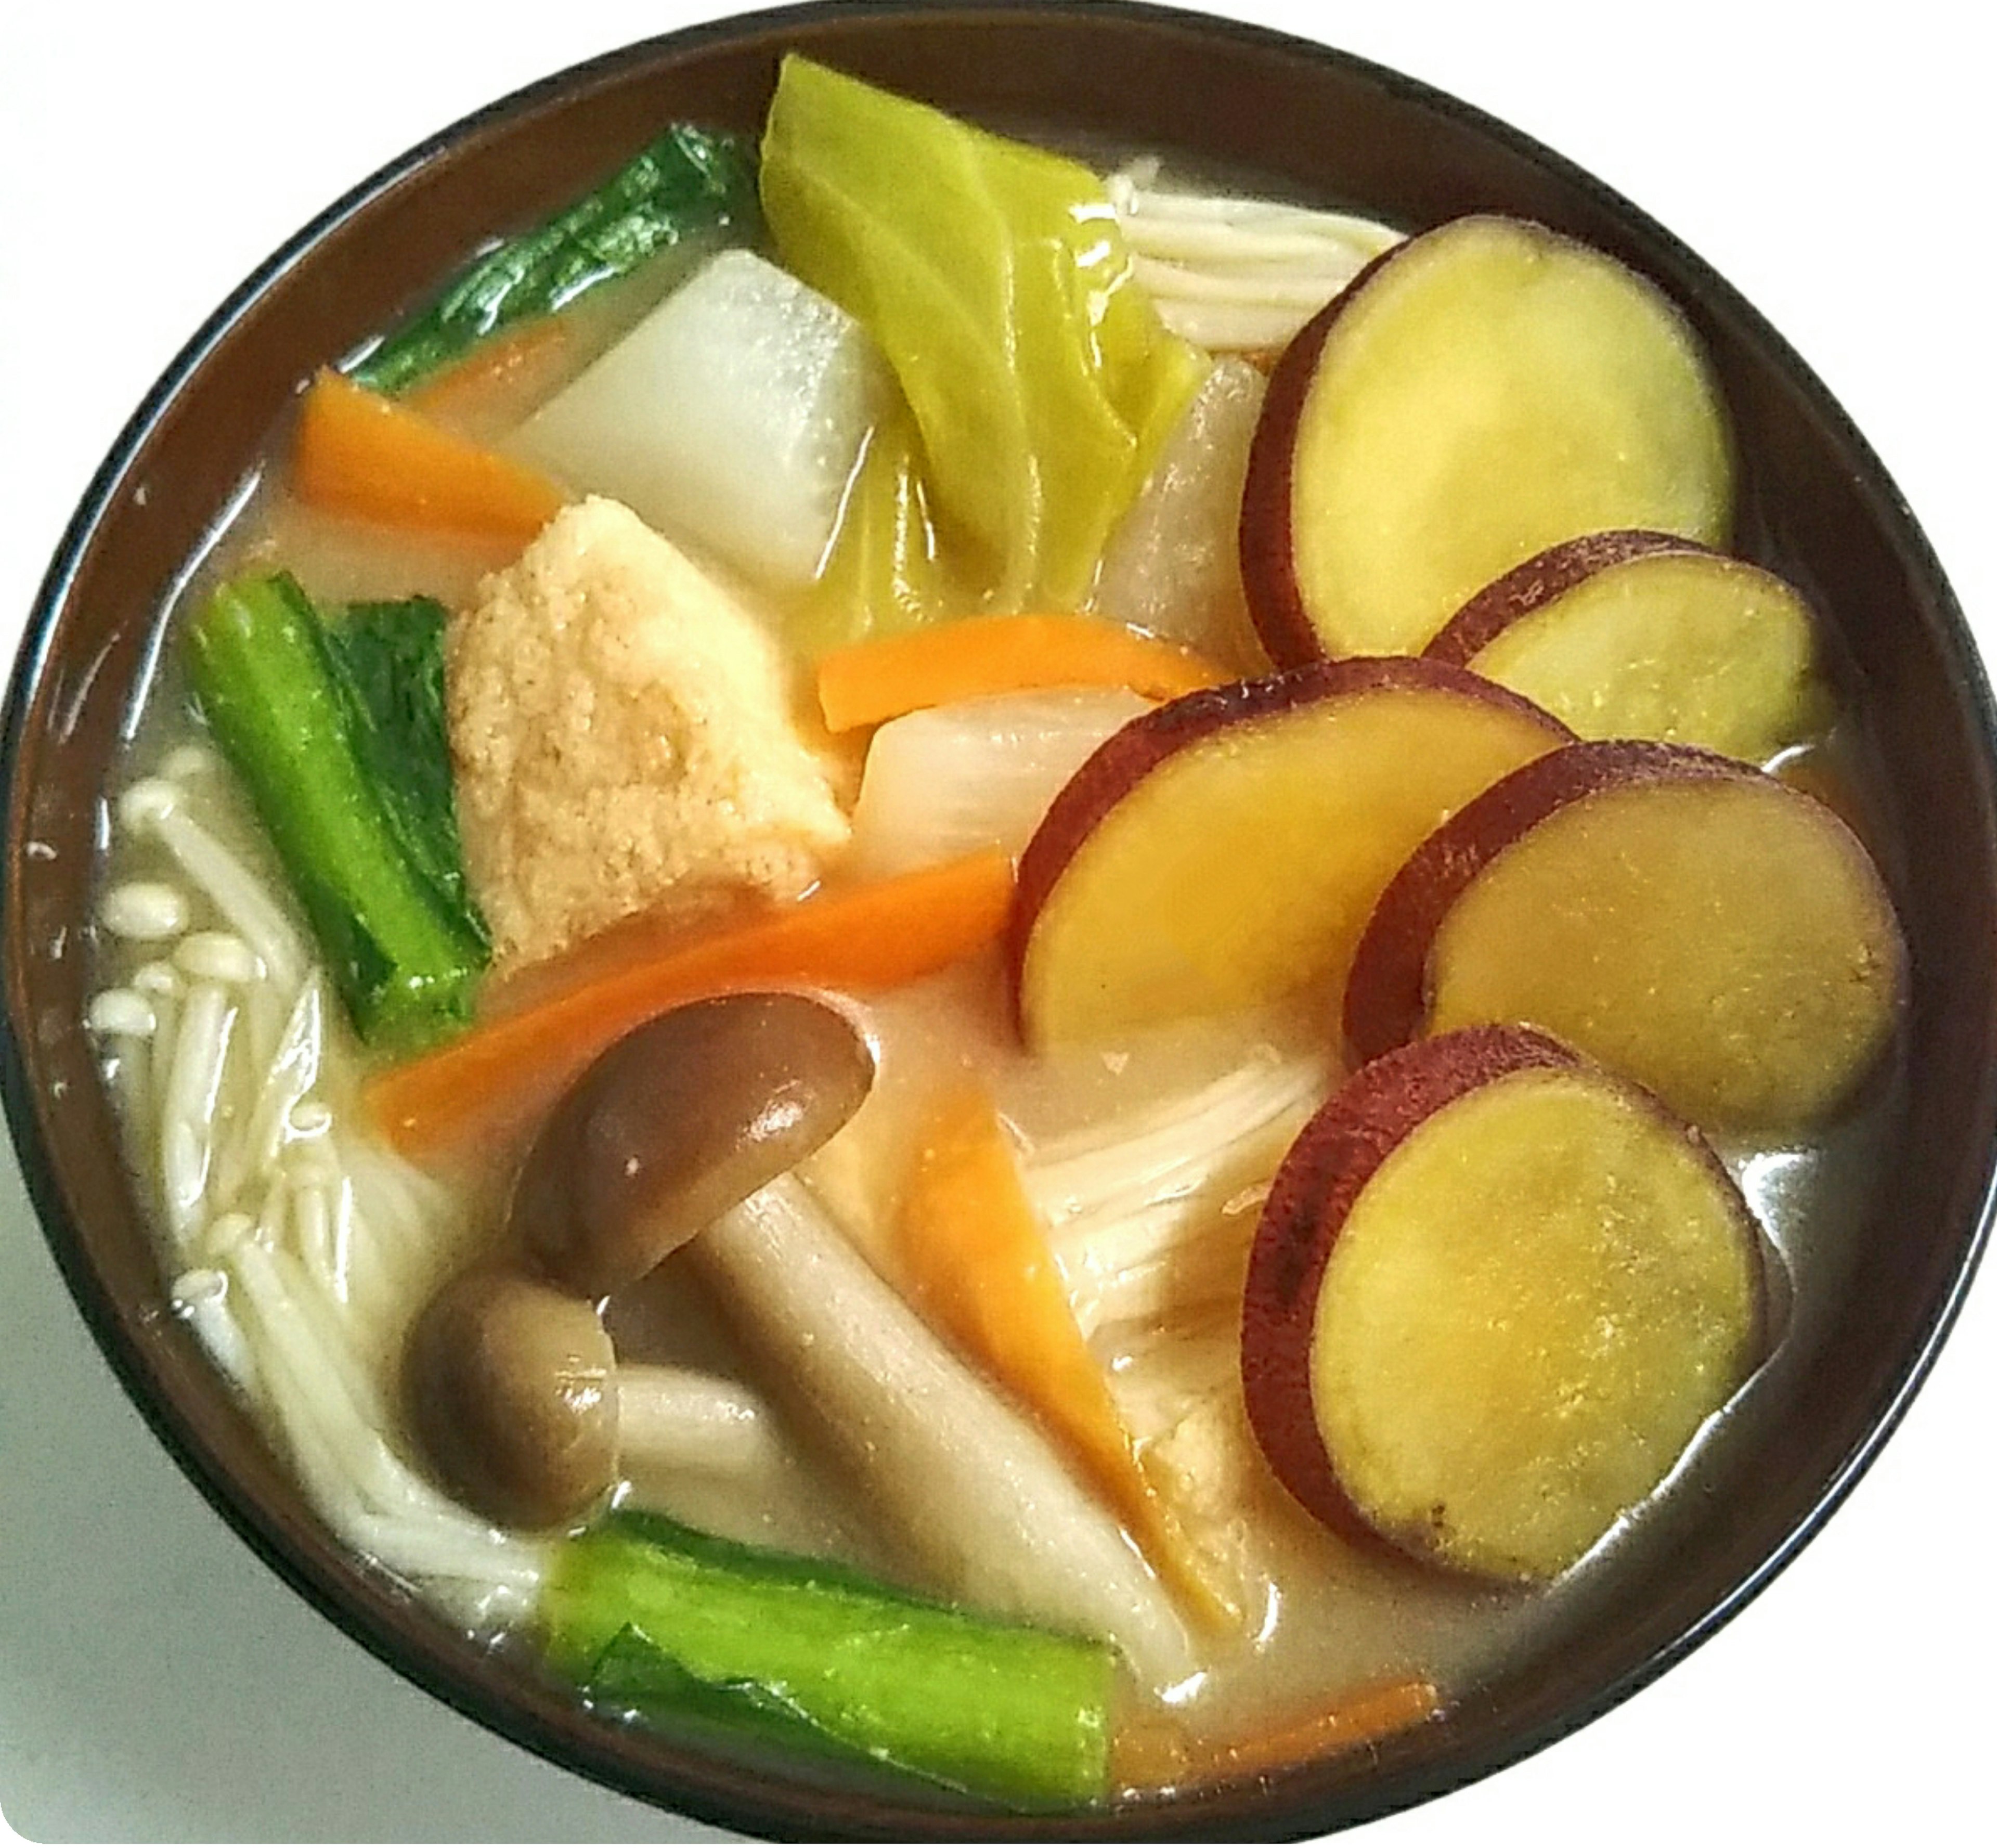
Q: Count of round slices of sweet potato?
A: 5